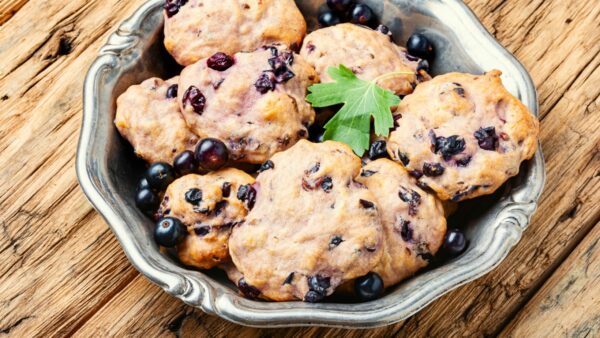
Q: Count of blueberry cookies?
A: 8